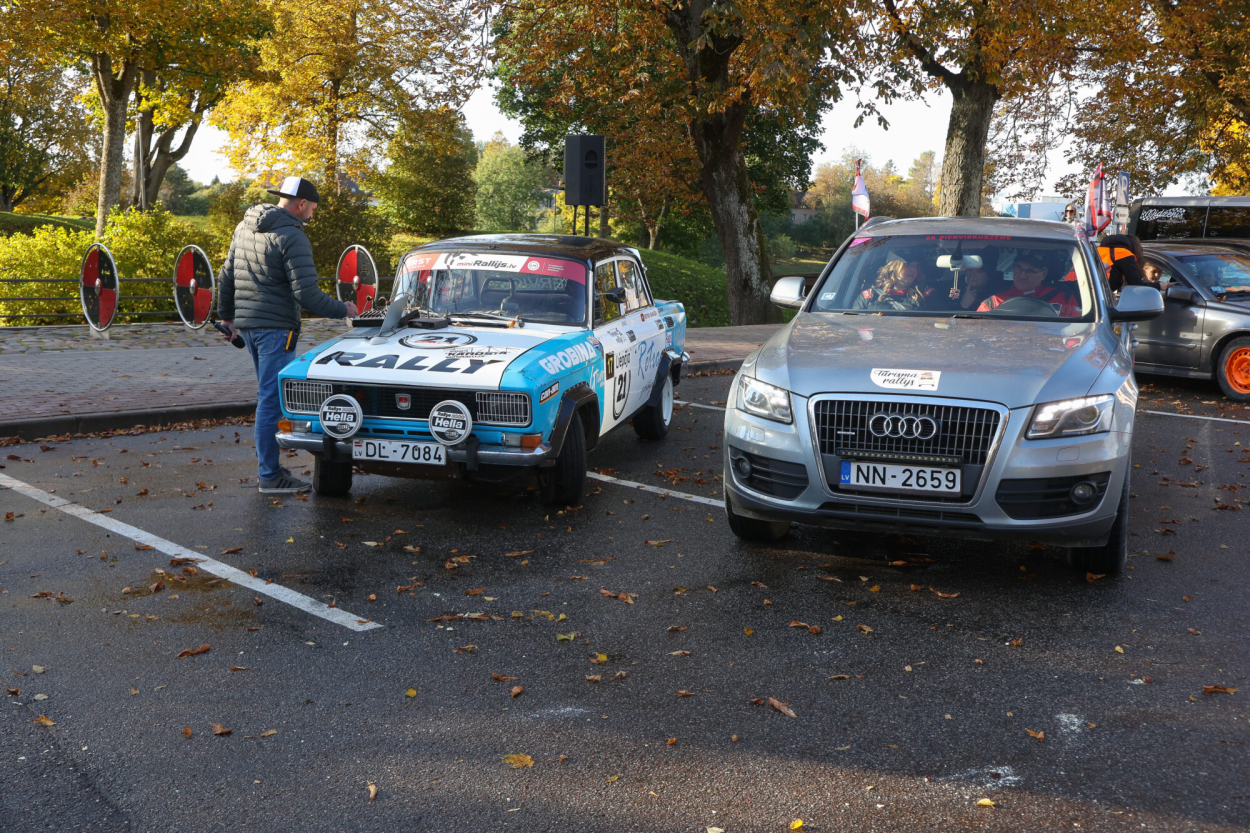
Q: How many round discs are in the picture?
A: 3